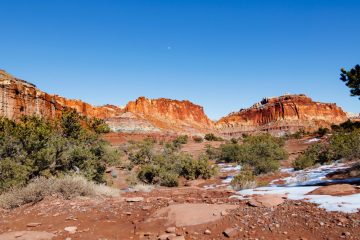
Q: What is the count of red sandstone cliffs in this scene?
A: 3